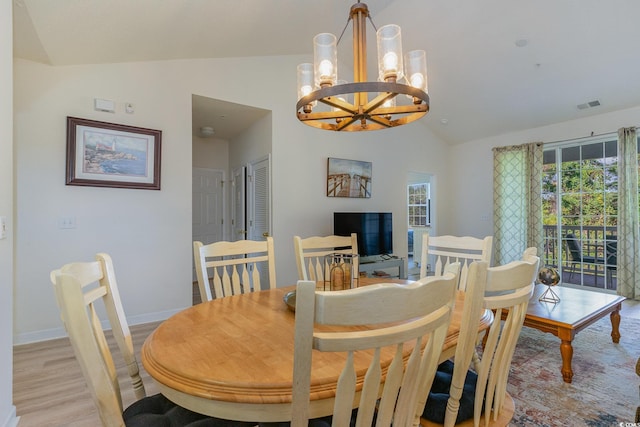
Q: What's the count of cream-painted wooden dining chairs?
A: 6